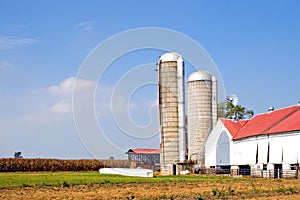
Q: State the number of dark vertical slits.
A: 3